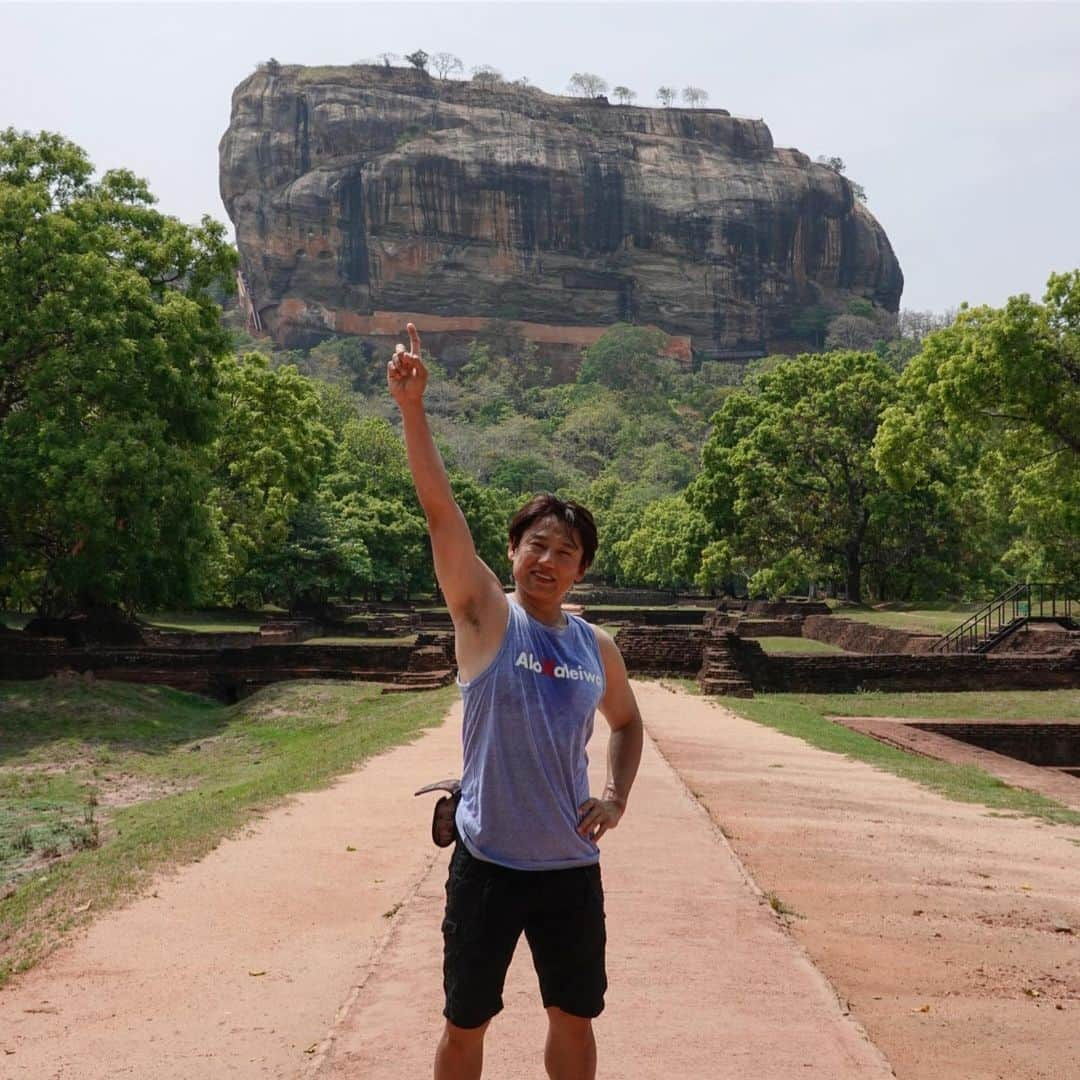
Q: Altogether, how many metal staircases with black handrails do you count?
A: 1